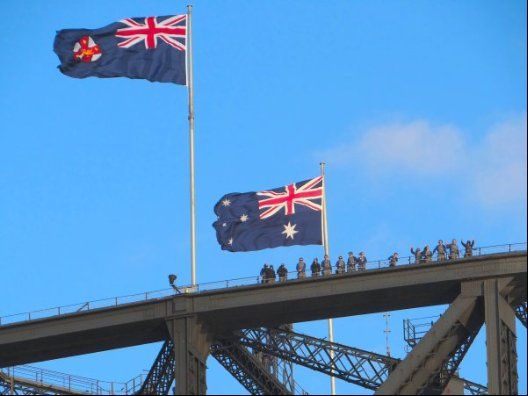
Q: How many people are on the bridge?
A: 15